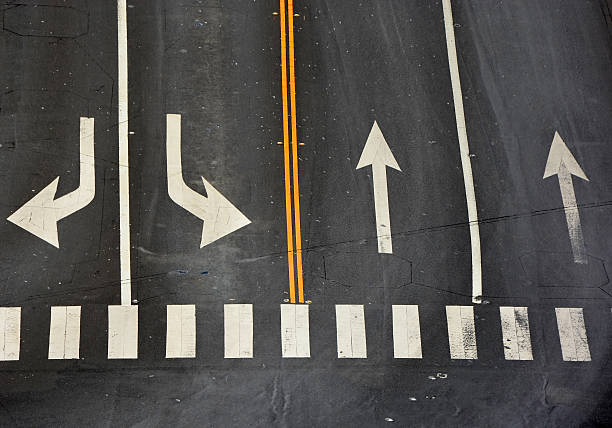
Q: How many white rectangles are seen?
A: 11